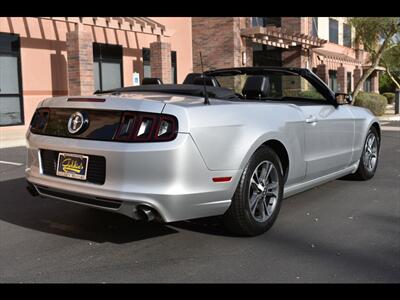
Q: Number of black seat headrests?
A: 3